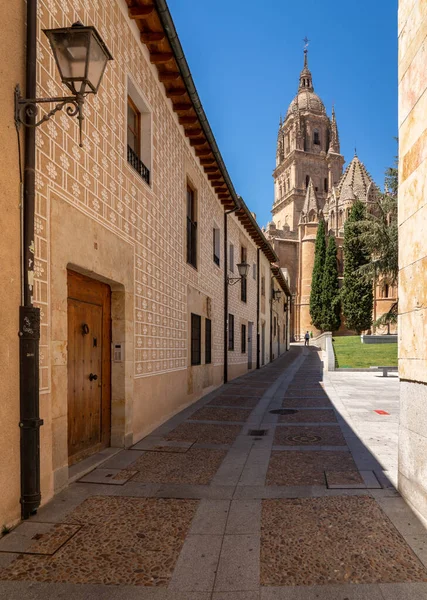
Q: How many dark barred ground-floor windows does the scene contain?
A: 4